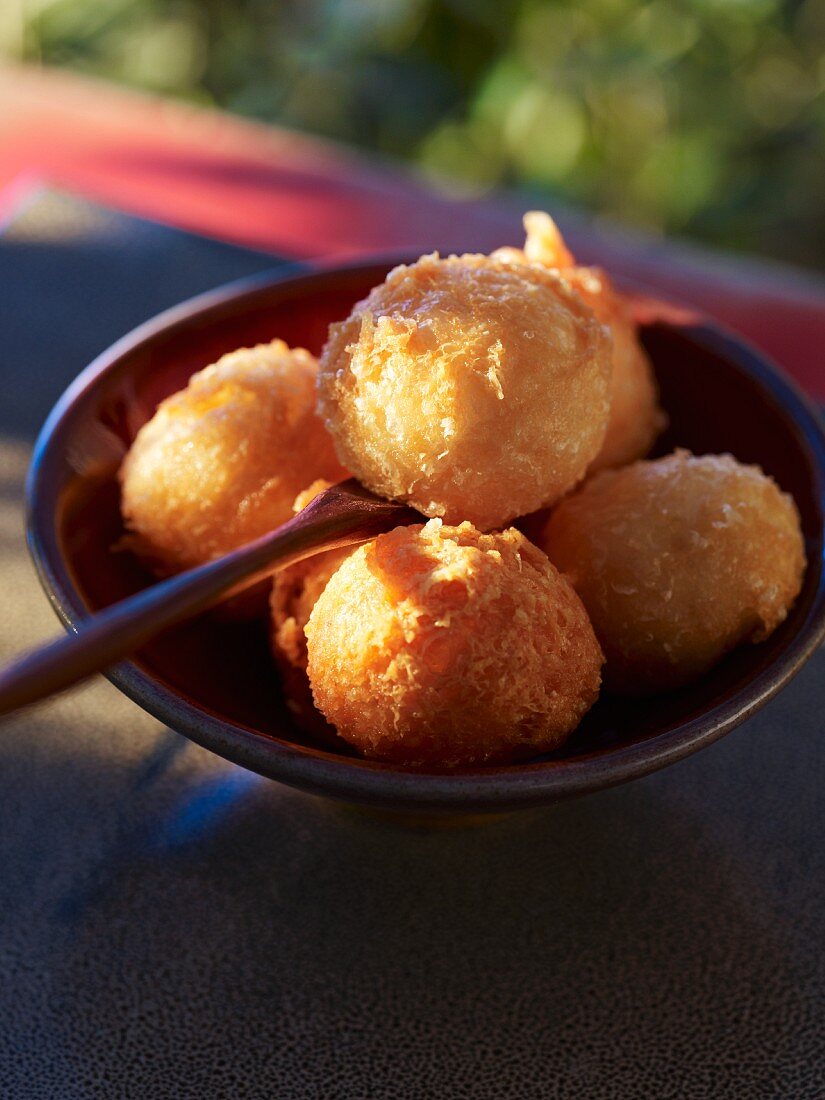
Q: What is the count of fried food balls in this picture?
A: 6